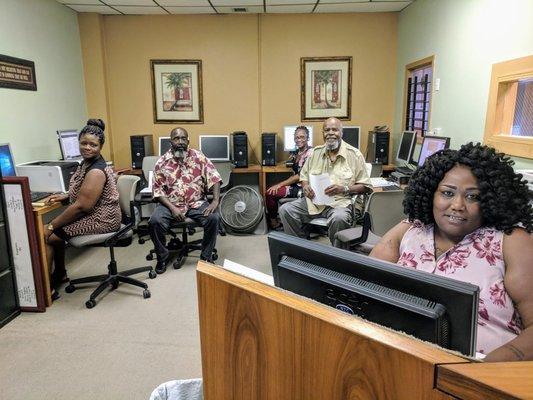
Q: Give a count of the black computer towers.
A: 4